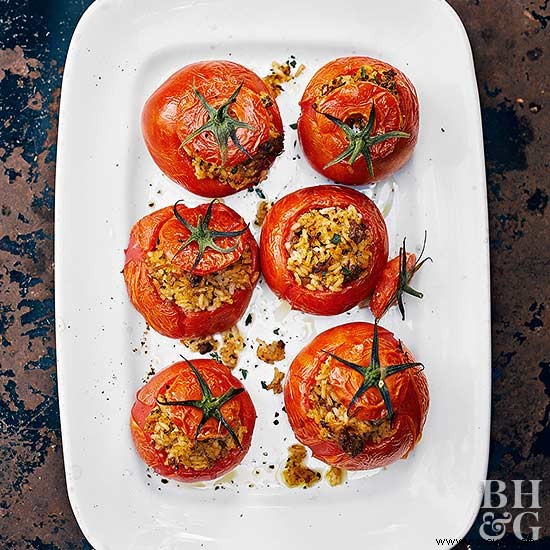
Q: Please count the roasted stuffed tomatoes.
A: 6